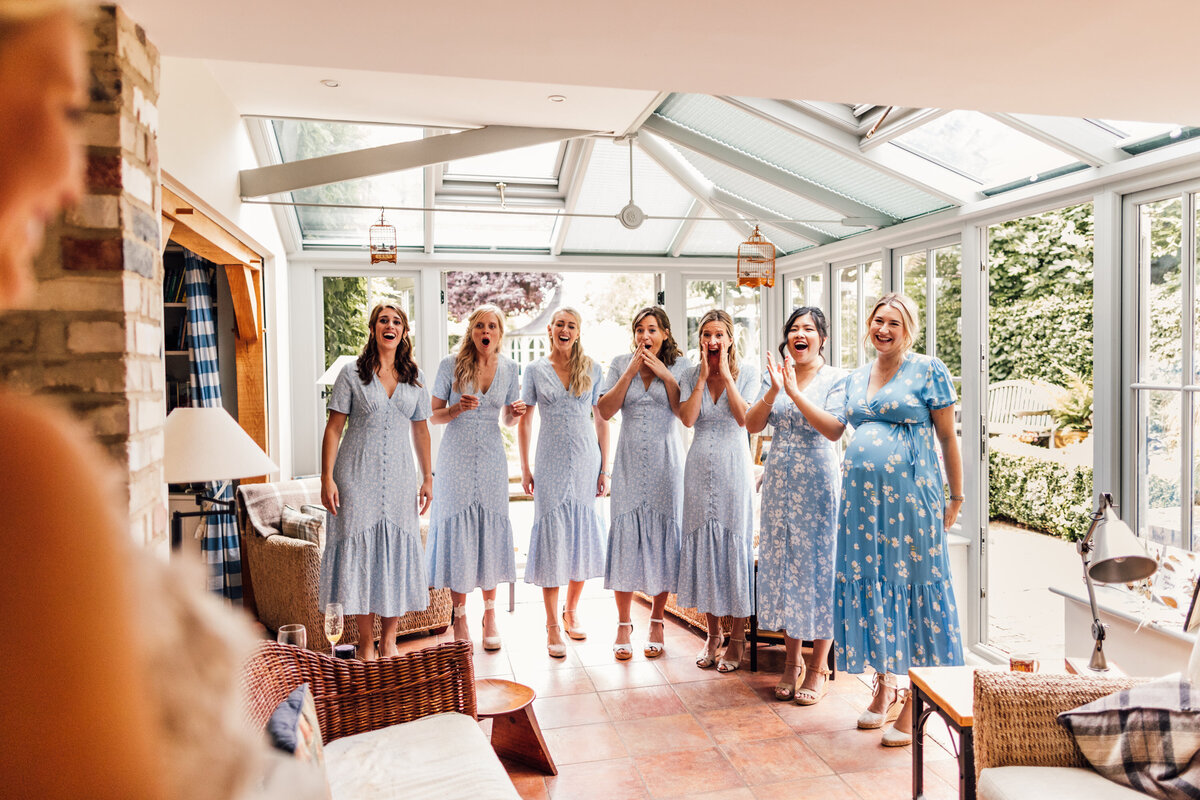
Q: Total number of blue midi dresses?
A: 7